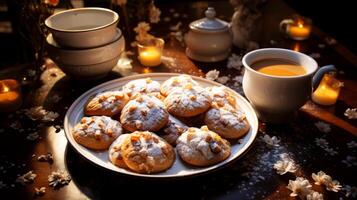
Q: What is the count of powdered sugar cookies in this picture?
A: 12